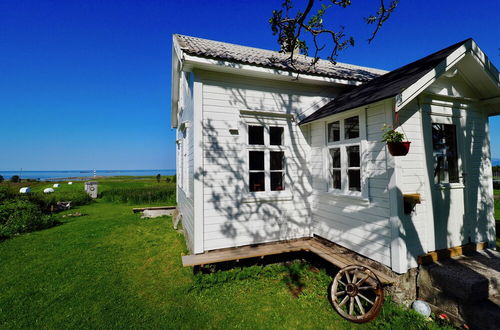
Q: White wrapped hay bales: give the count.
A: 4